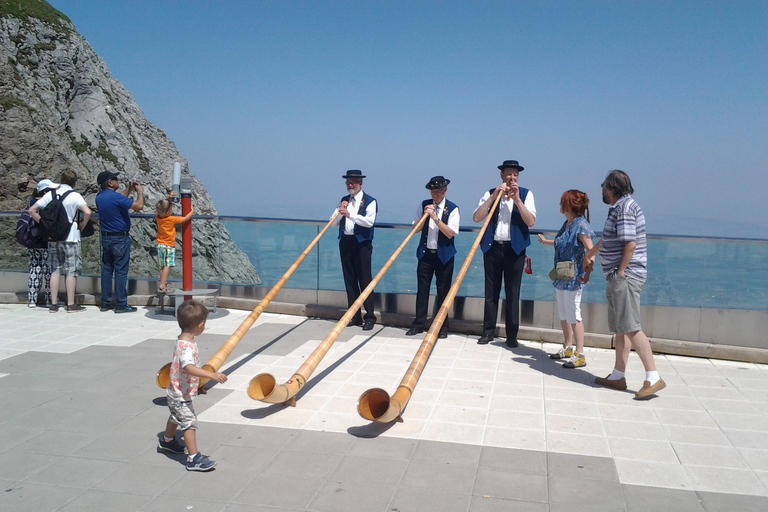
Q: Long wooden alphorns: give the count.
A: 3